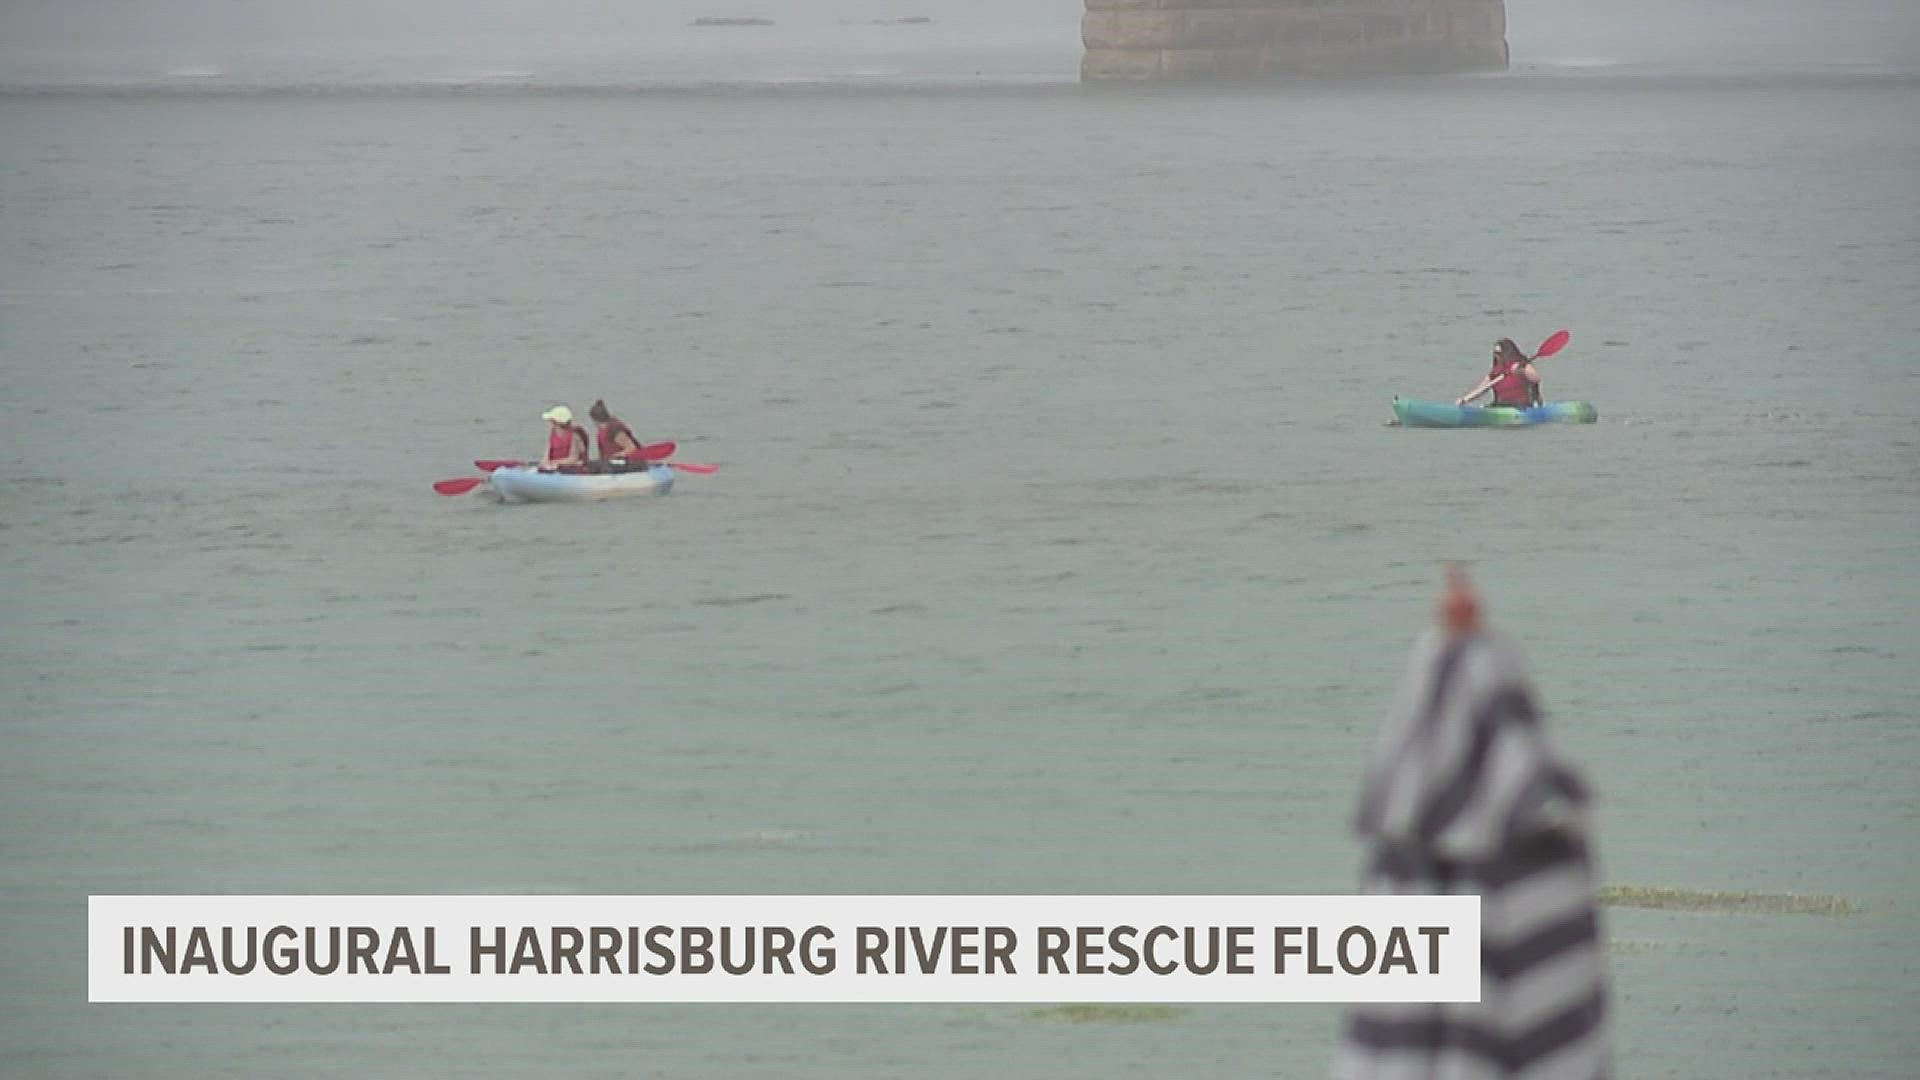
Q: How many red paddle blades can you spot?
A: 5